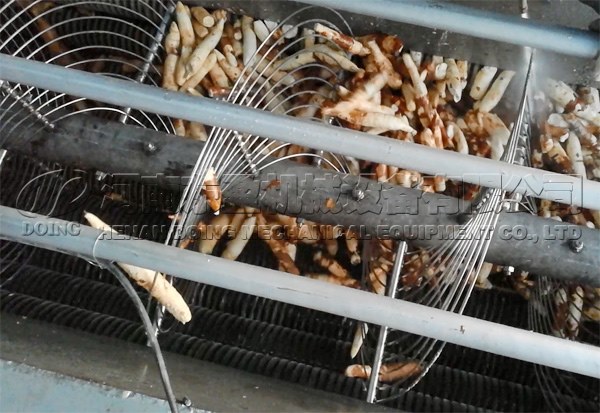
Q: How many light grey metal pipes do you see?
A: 3